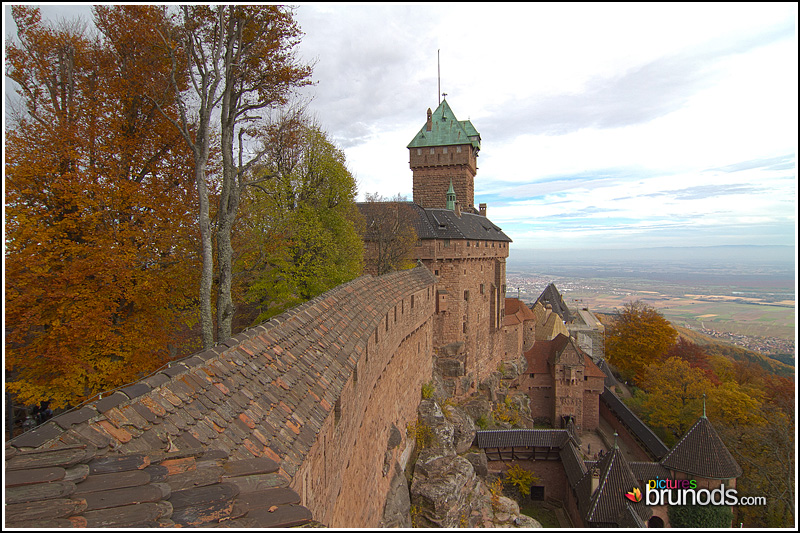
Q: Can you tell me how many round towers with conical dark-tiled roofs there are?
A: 2